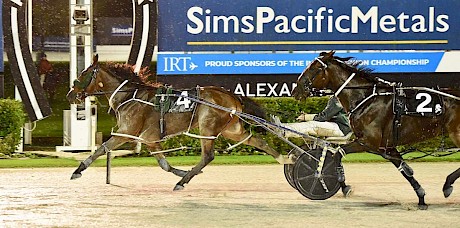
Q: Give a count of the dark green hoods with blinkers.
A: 1